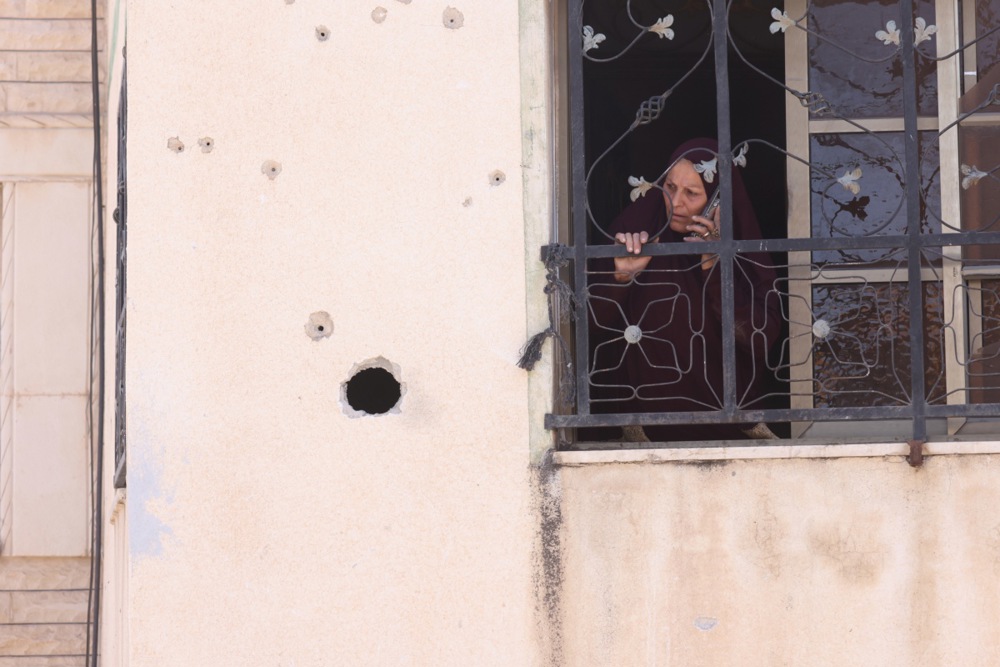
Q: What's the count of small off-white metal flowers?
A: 10